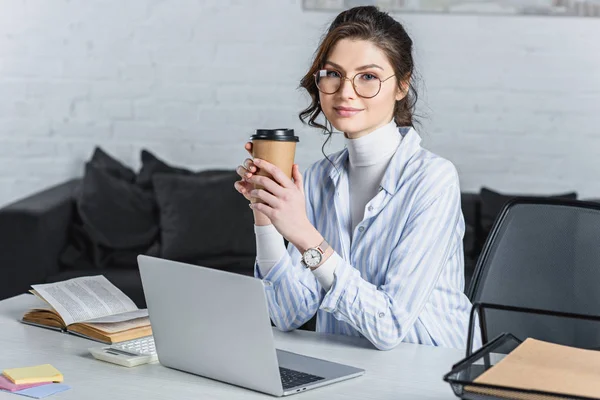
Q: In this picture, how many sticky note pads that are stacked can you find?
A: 3